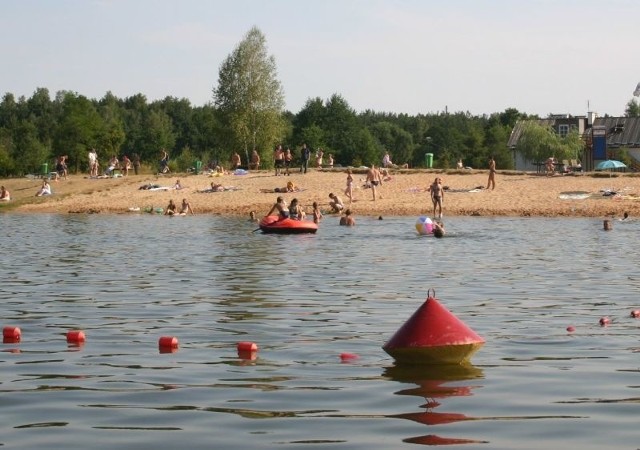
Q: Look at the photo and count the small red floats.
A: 8